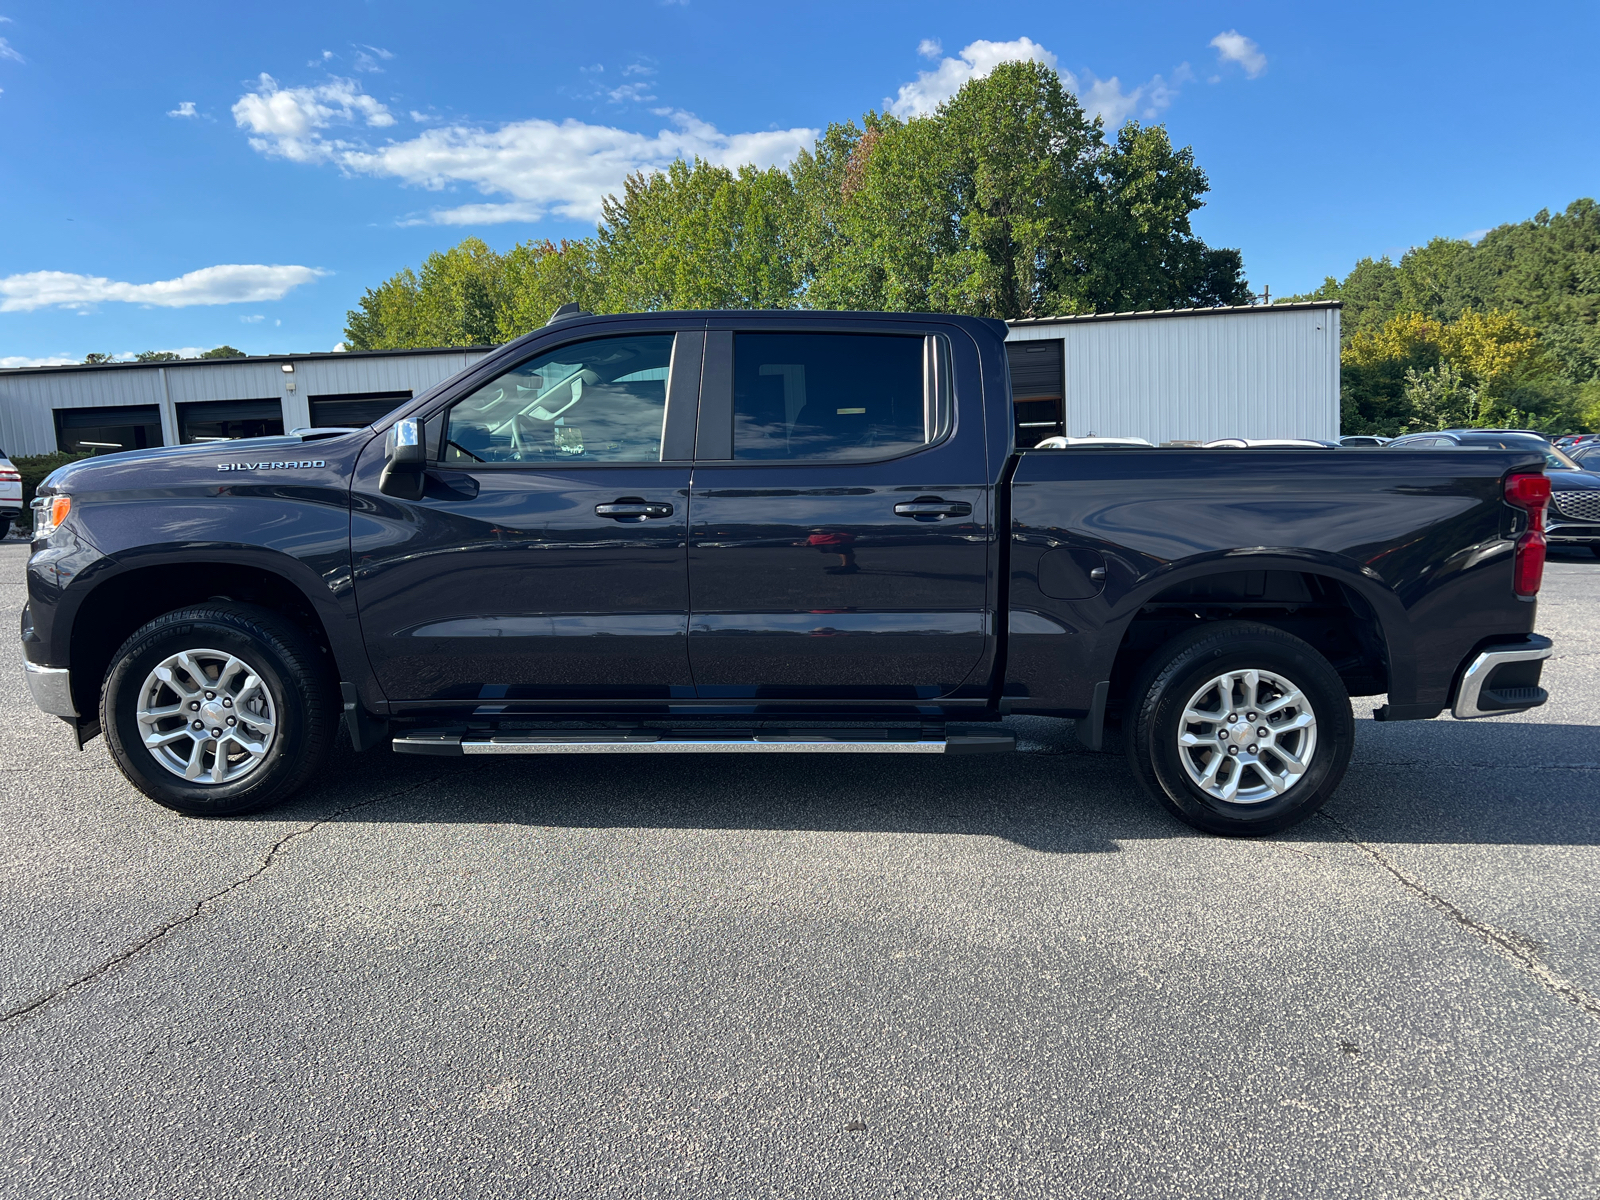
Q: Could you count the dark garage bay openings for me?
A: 4